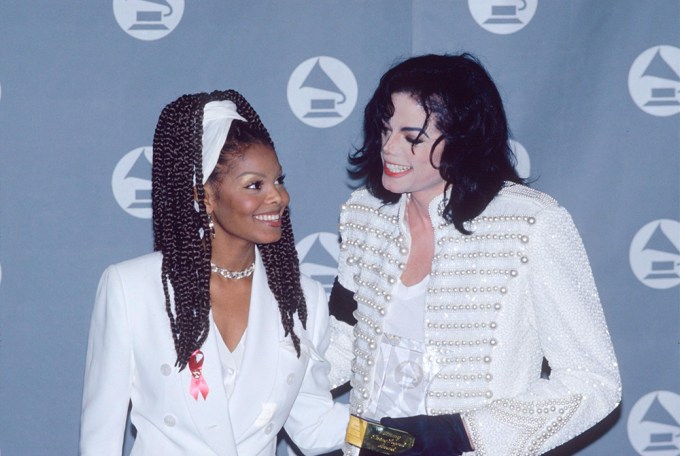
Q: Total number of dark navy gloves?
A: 1